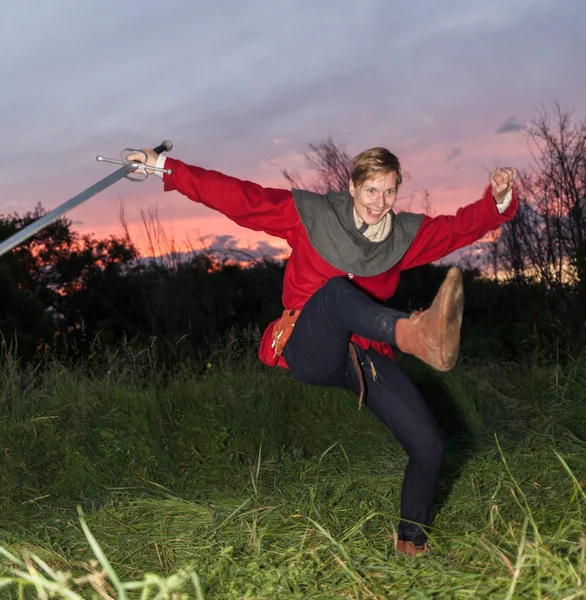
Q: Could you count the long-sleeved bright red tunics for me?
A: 1